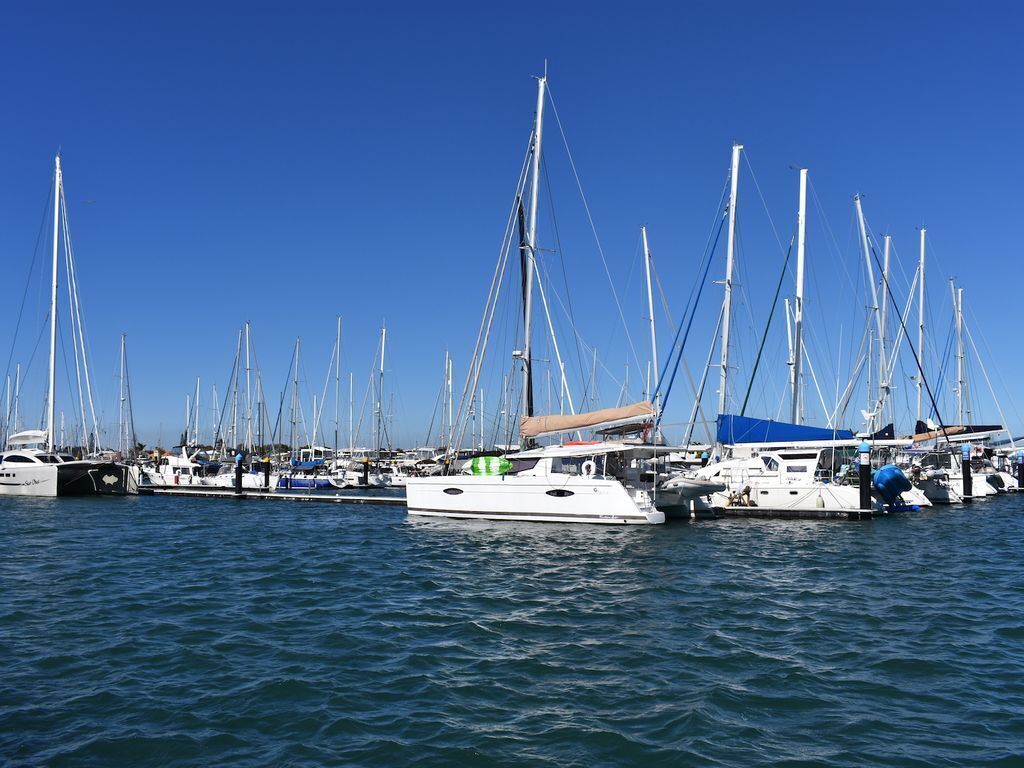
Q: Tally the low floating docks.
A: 2